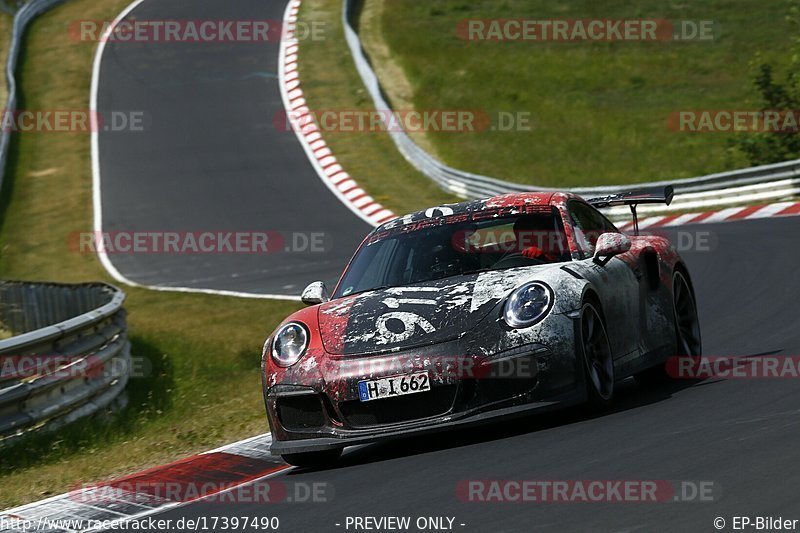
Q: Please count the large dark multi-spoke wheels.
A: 2